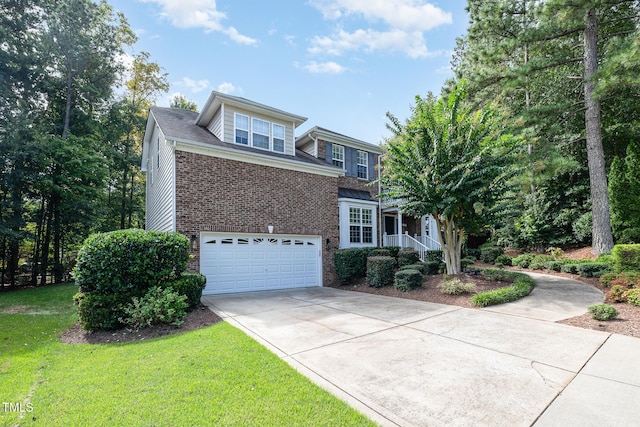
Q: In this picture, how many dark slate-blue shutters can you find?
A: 4